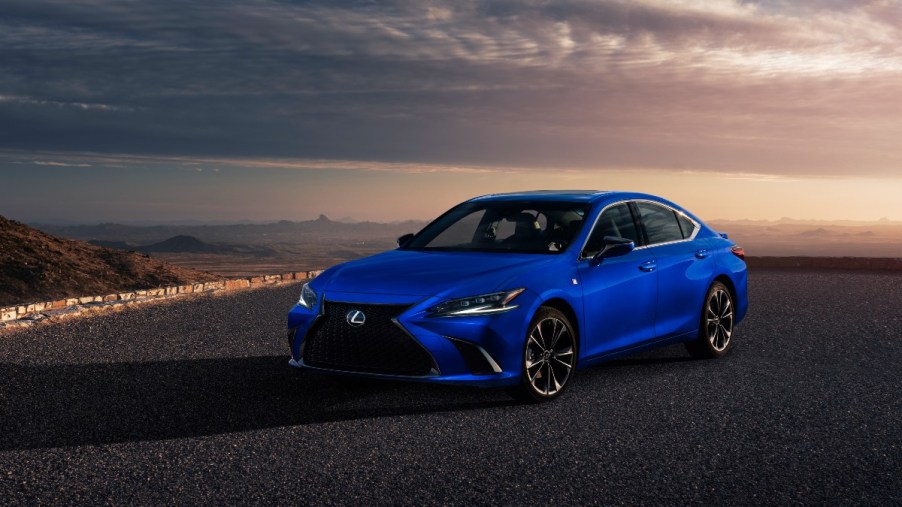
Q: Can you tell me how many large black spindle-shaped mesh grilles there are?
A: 1